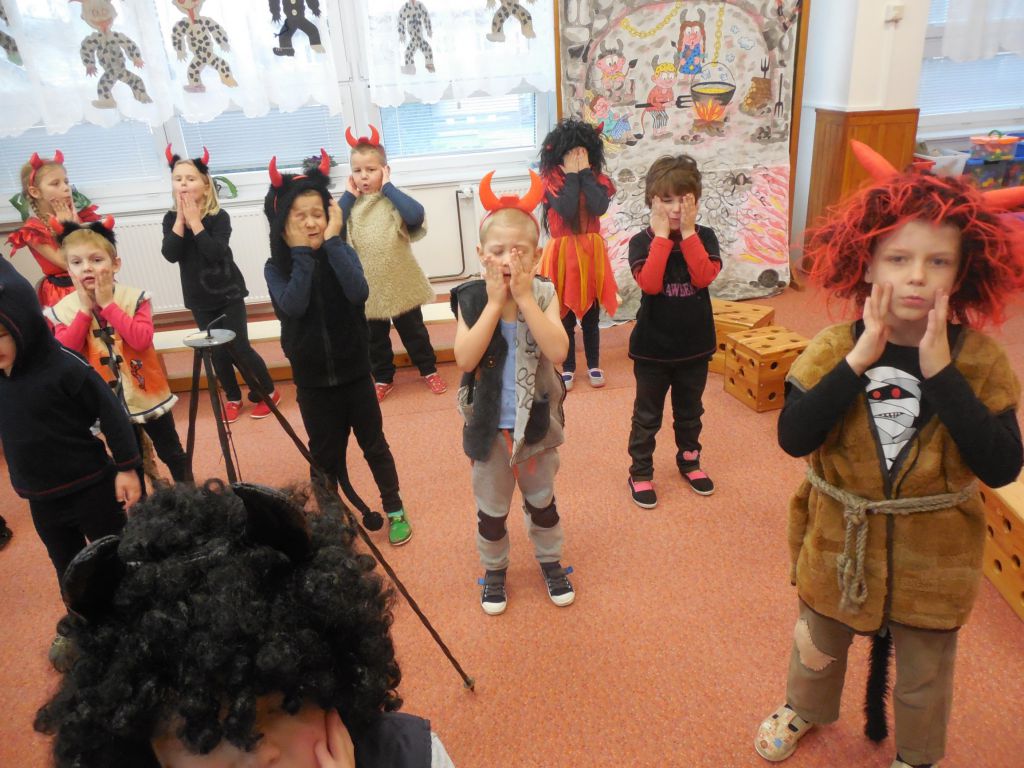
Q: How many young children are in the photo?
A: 11